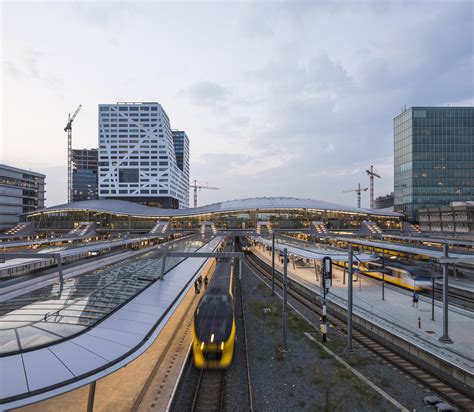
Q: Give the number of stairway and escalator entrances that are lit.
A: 8